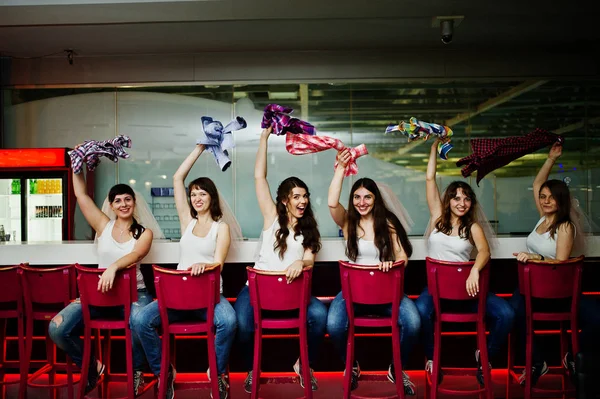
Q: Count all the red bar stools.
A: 8